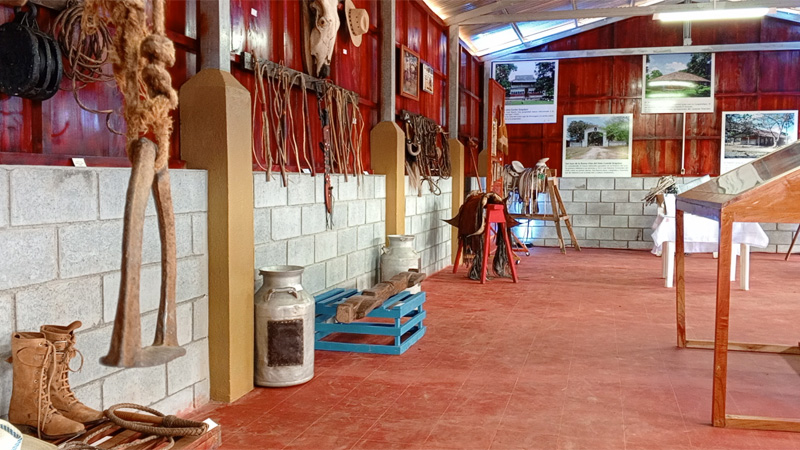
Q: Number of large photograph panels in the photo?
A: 4